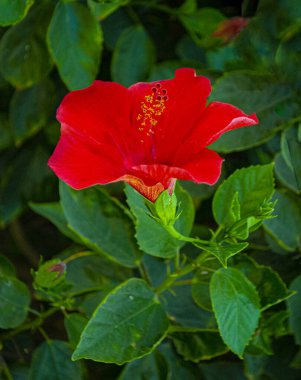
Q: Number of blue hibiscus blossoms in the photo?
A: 0